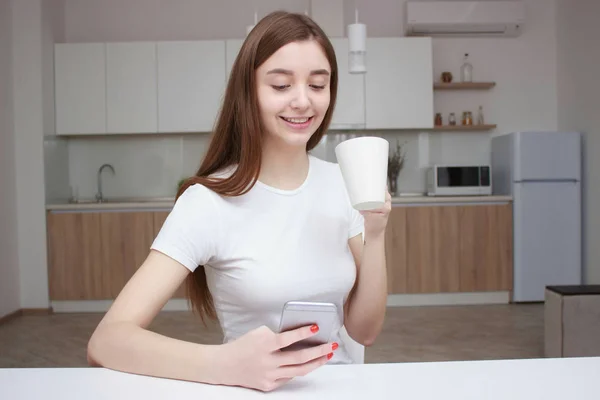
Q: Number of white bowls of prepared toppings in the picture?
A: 0